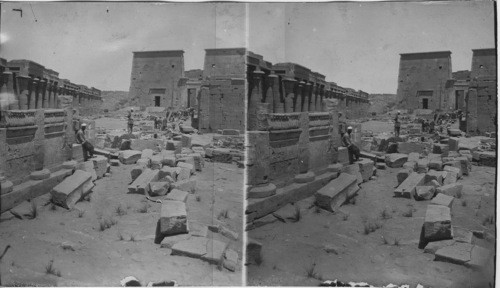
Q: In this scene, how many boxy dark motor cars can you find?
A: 0